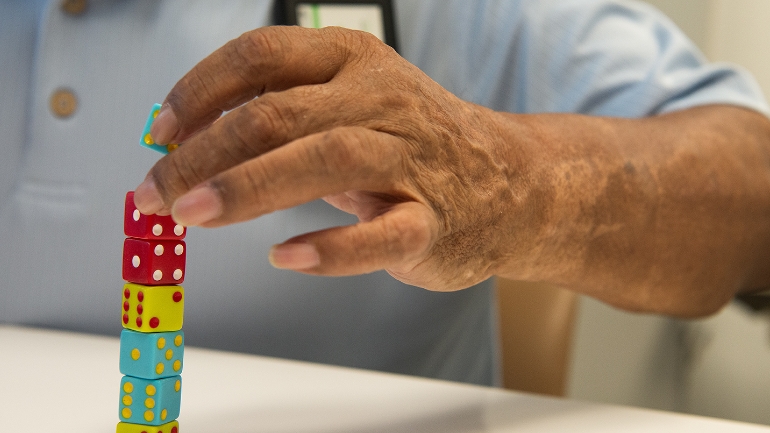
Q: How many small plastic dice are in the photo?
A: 7